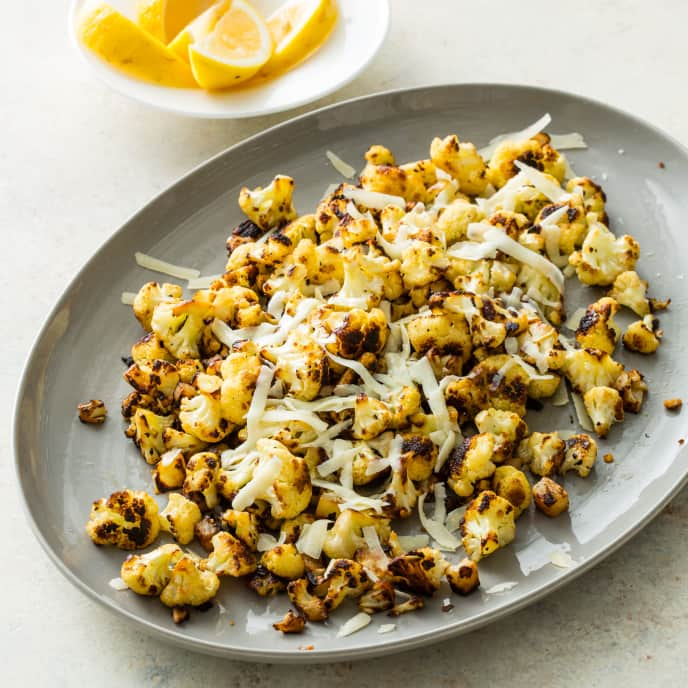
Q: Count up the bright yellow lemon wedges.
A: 5